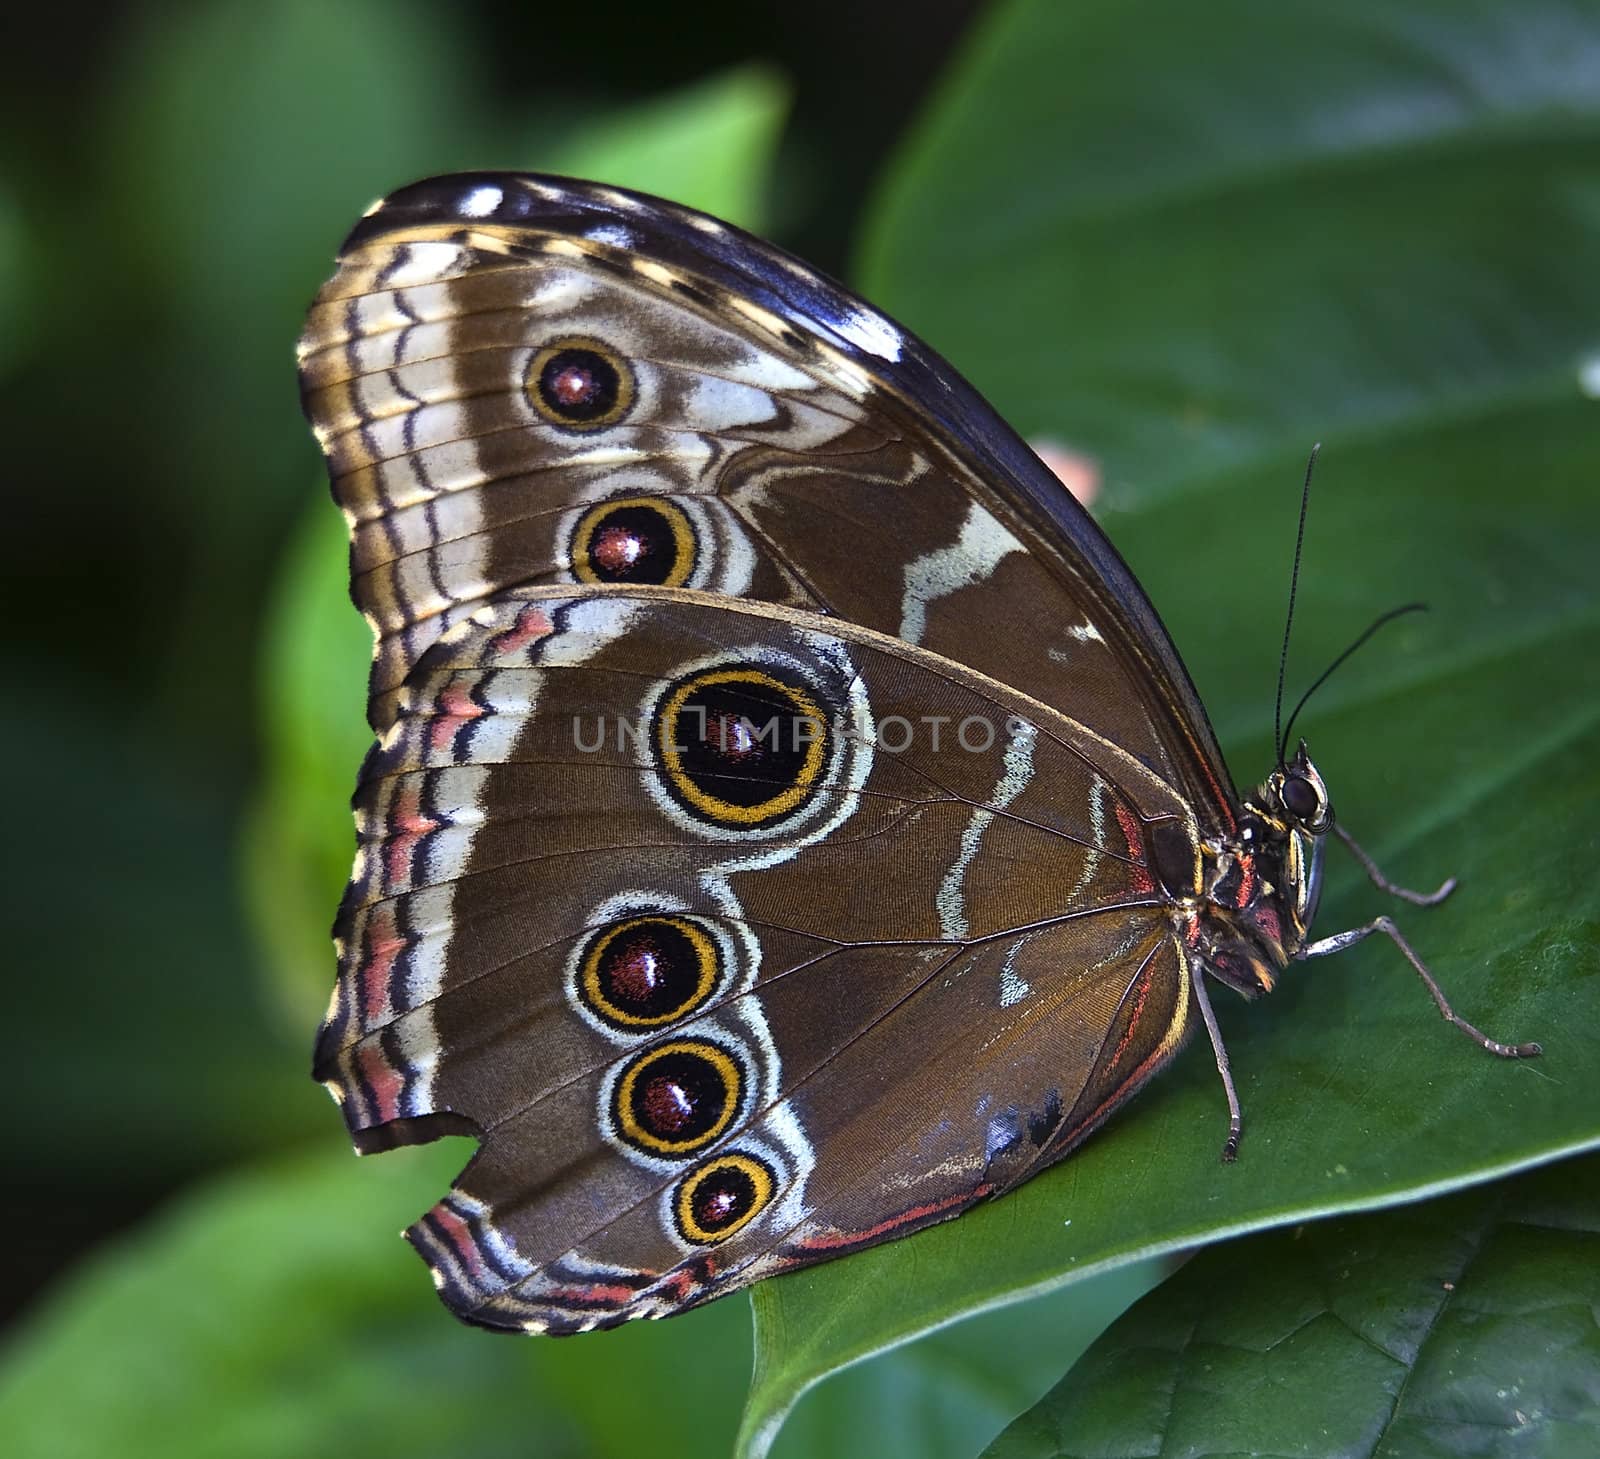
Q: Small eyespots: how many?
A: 5